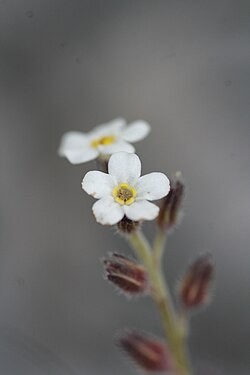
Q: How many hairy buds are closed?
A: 4